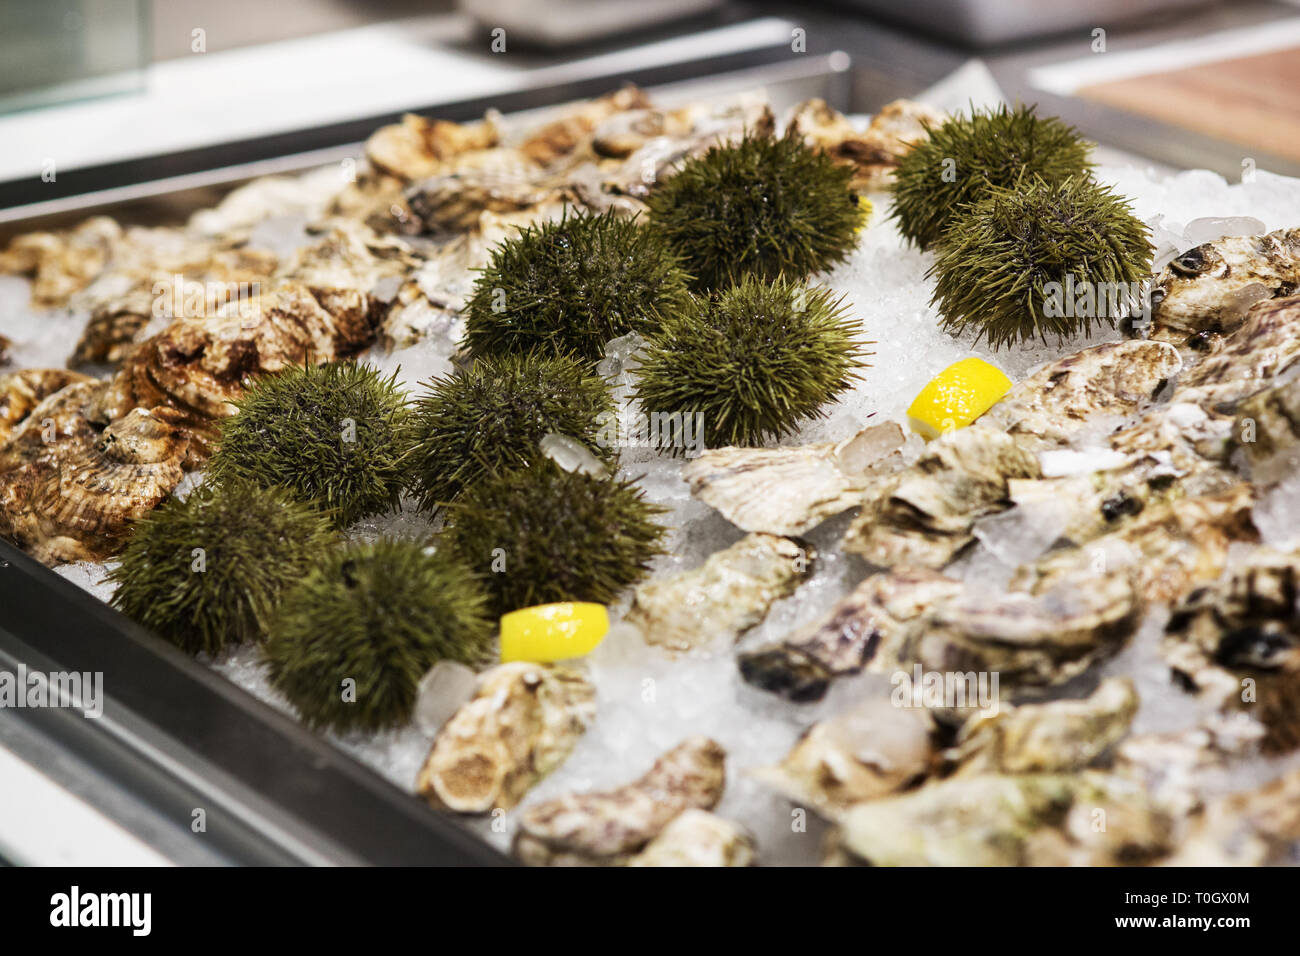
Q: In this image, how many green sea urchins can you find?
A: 10